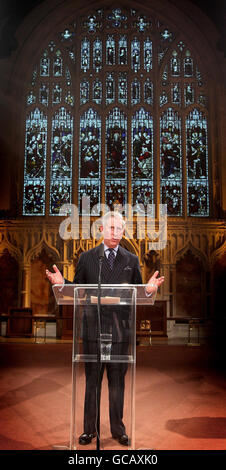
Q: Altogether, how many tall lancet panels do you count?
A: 7